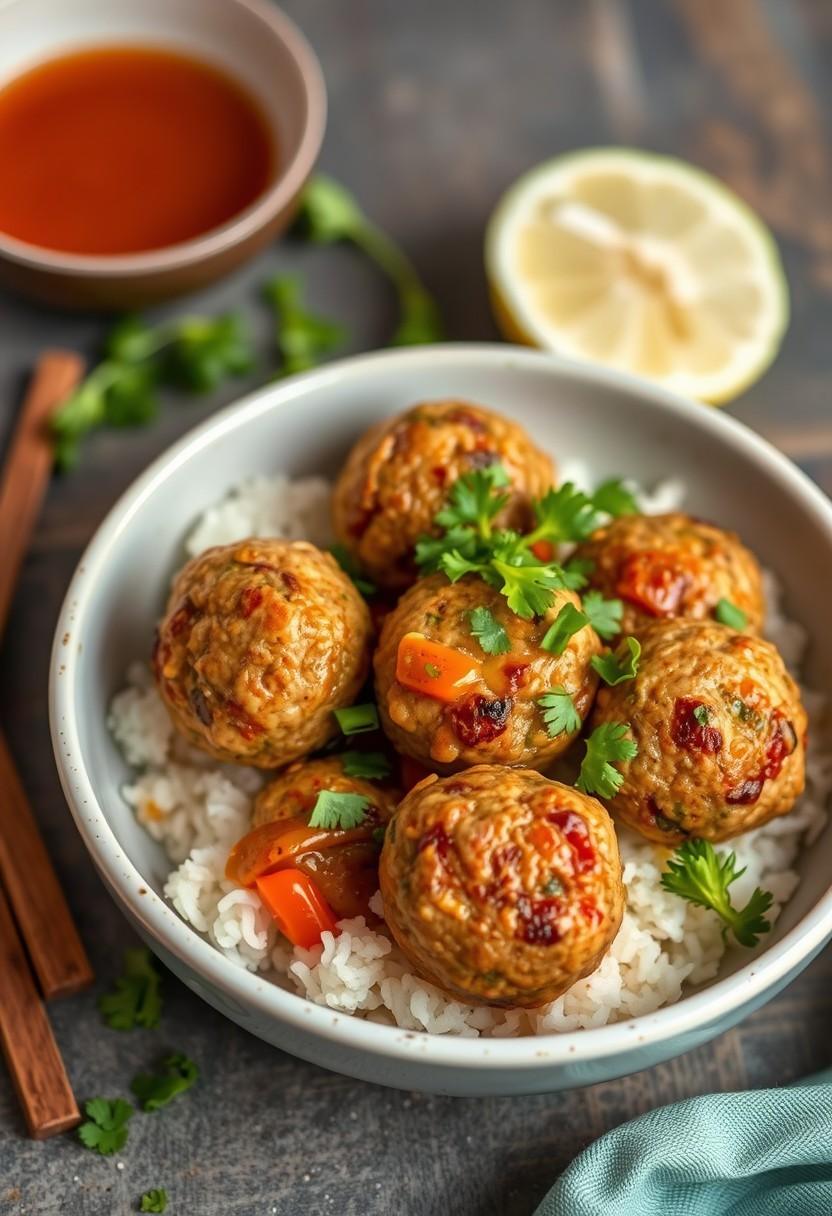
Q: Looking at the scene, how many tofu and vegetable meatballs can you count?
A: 7